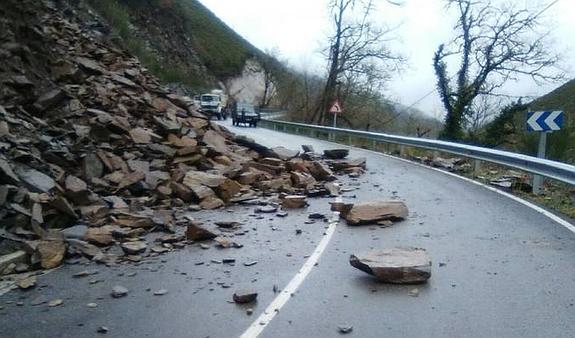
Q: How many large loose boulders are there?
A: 2